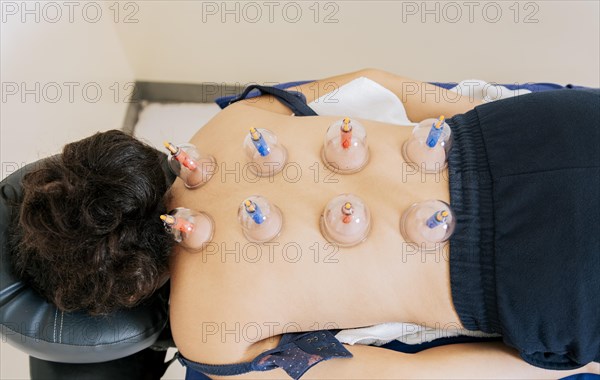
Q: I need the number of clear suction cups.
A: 8